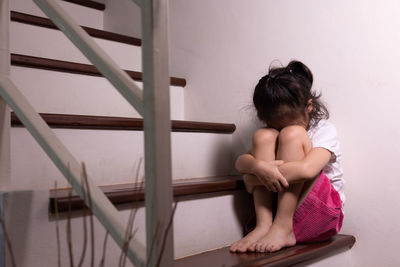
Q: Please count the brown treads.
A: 6